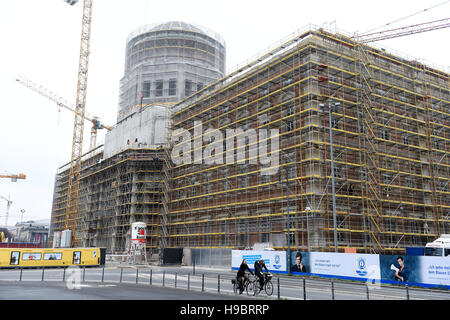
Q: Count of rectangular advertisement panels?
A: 3